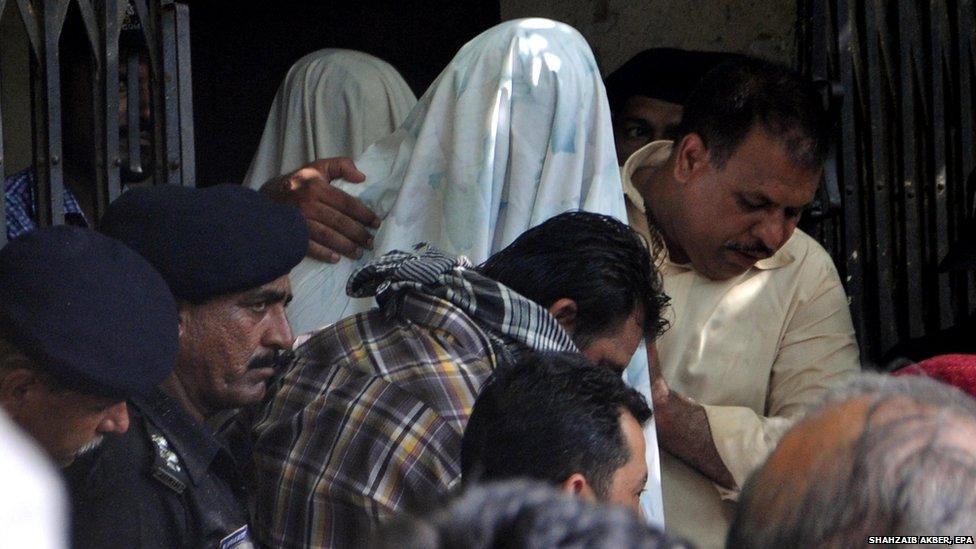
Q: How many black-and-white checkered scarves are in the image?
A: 1